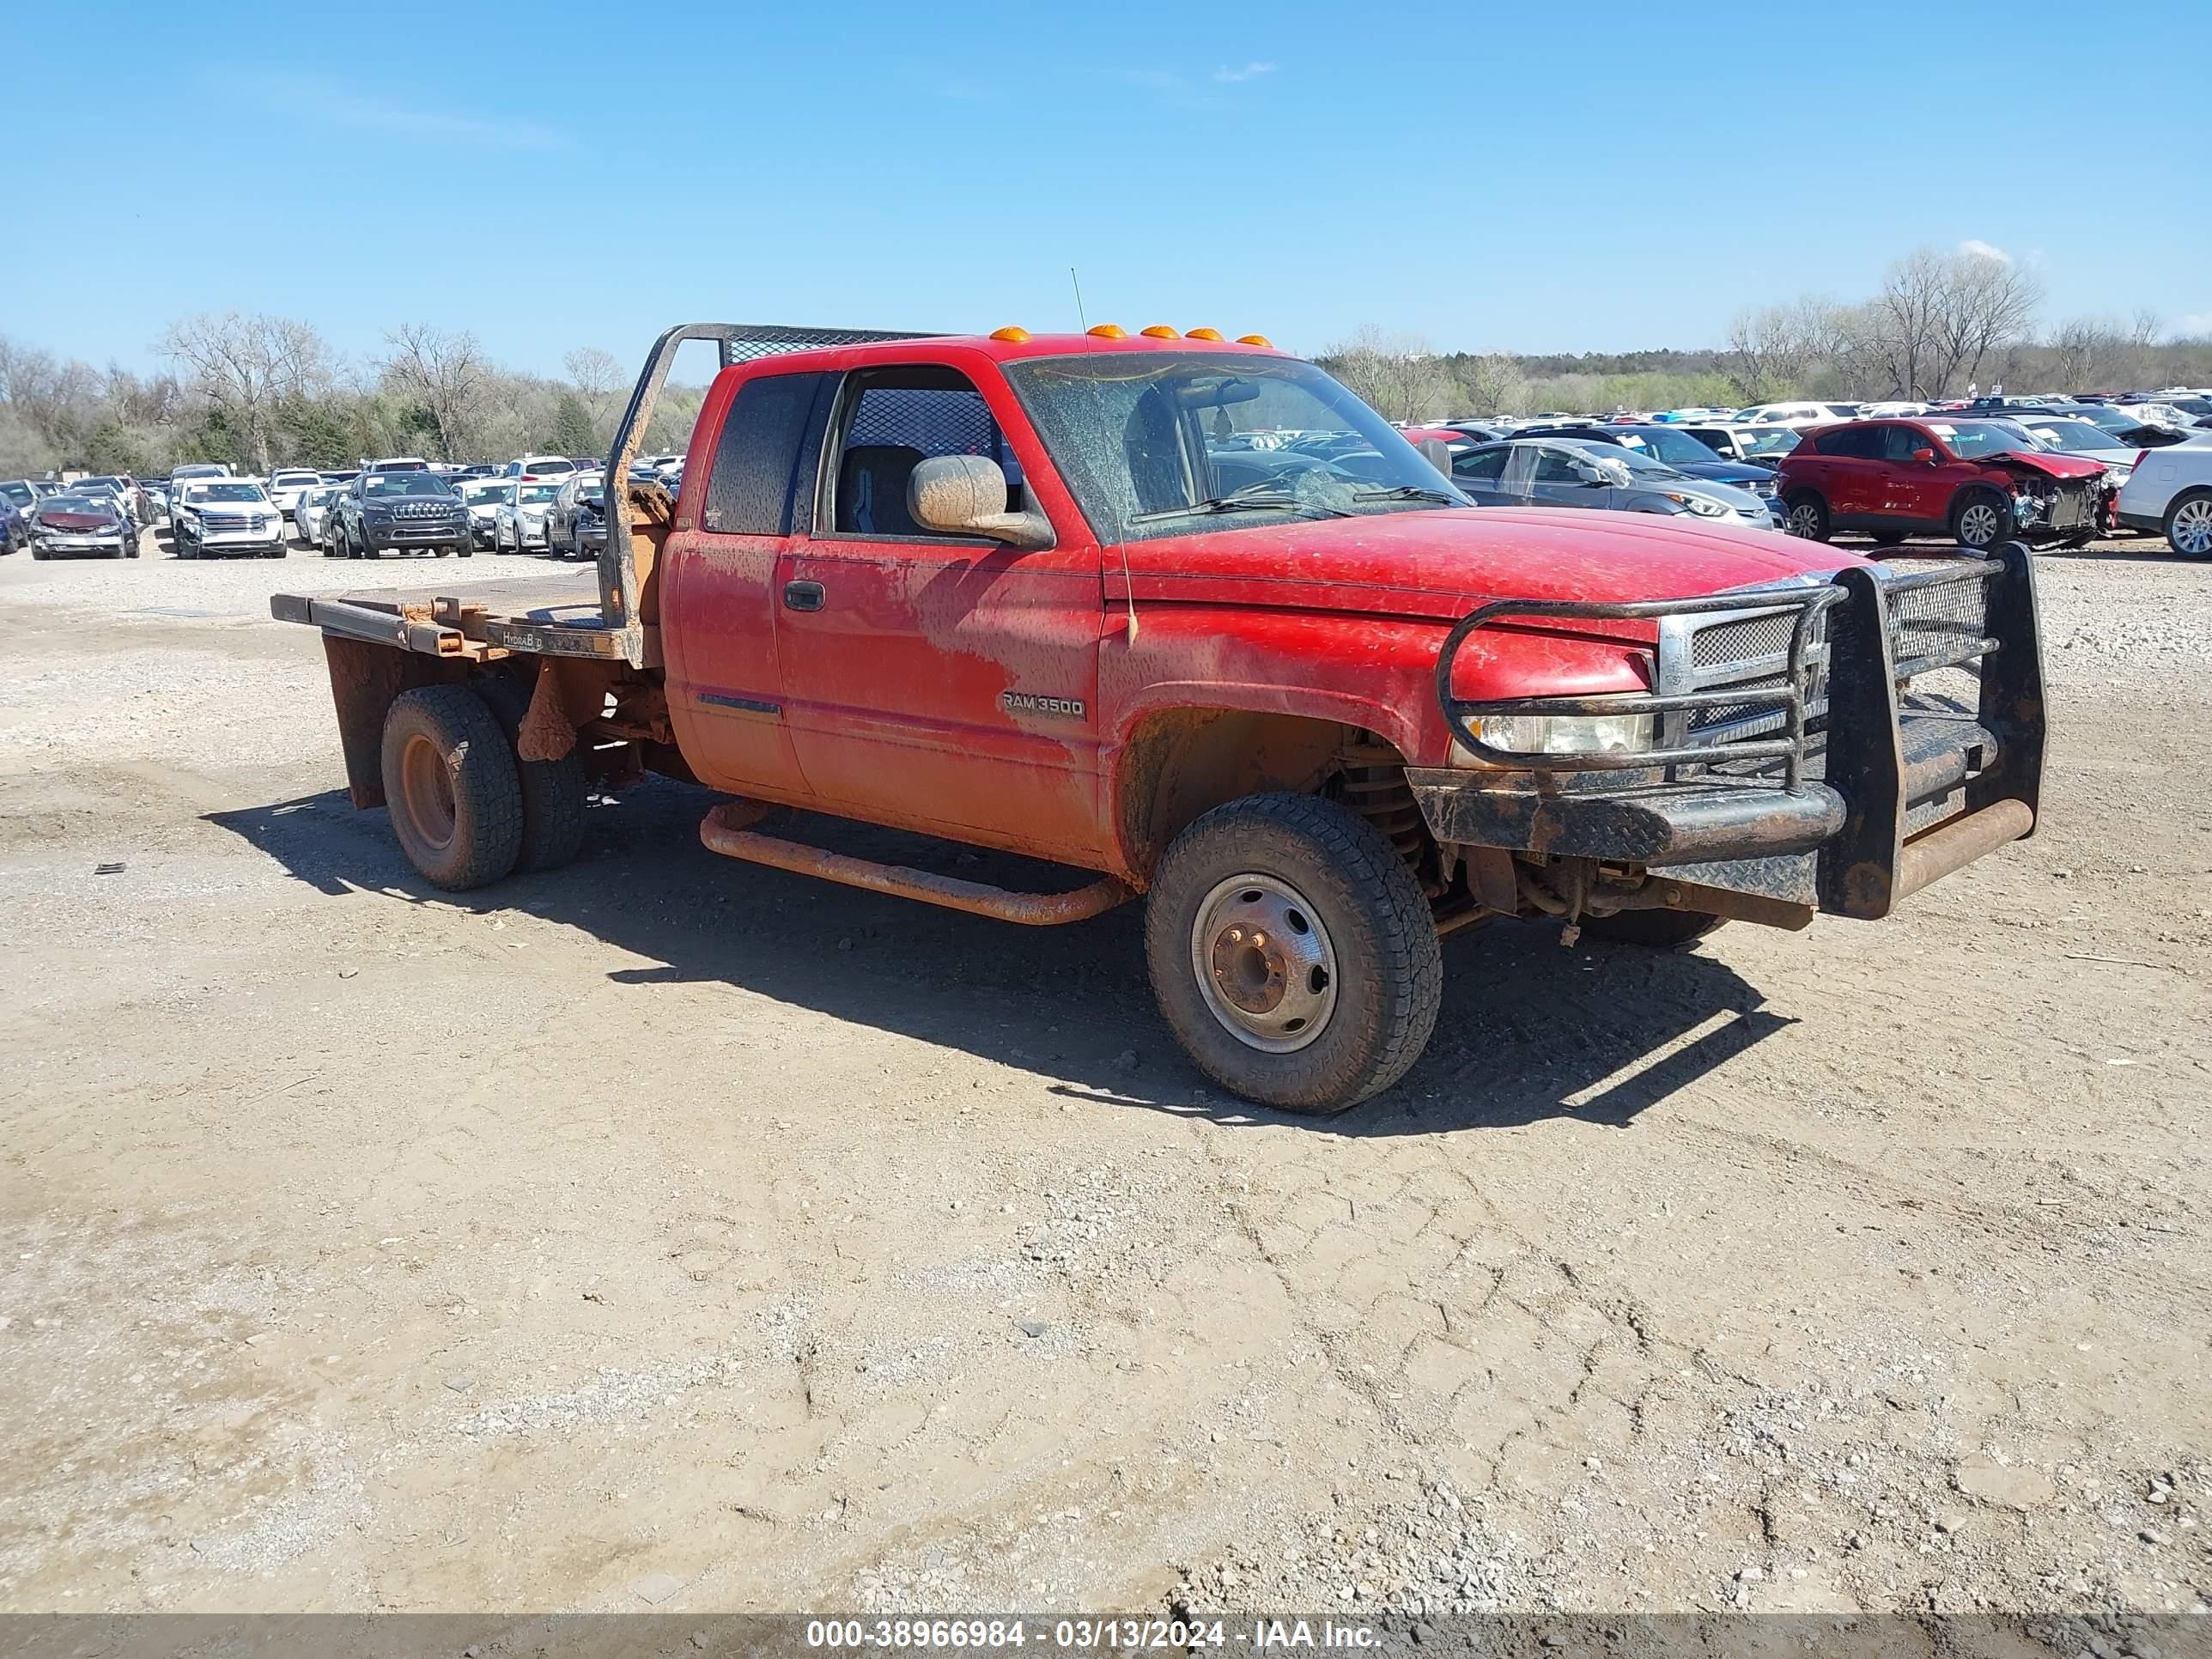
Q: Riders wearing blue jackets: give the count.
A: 0